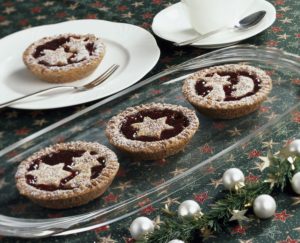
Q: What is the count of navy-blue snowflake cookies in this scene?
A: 0